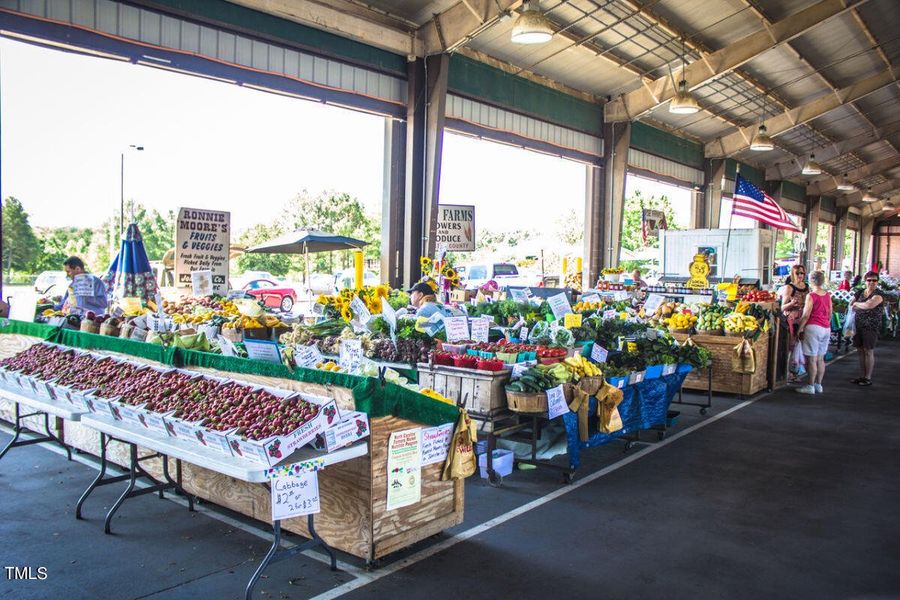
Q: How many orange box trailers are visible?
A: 0